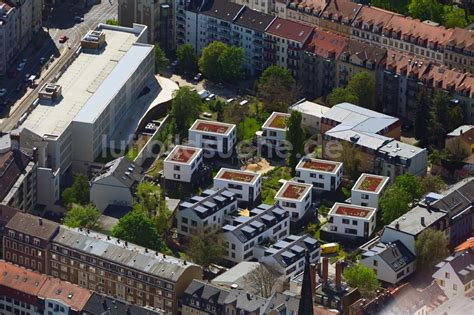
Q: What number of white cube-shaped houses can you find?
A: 8